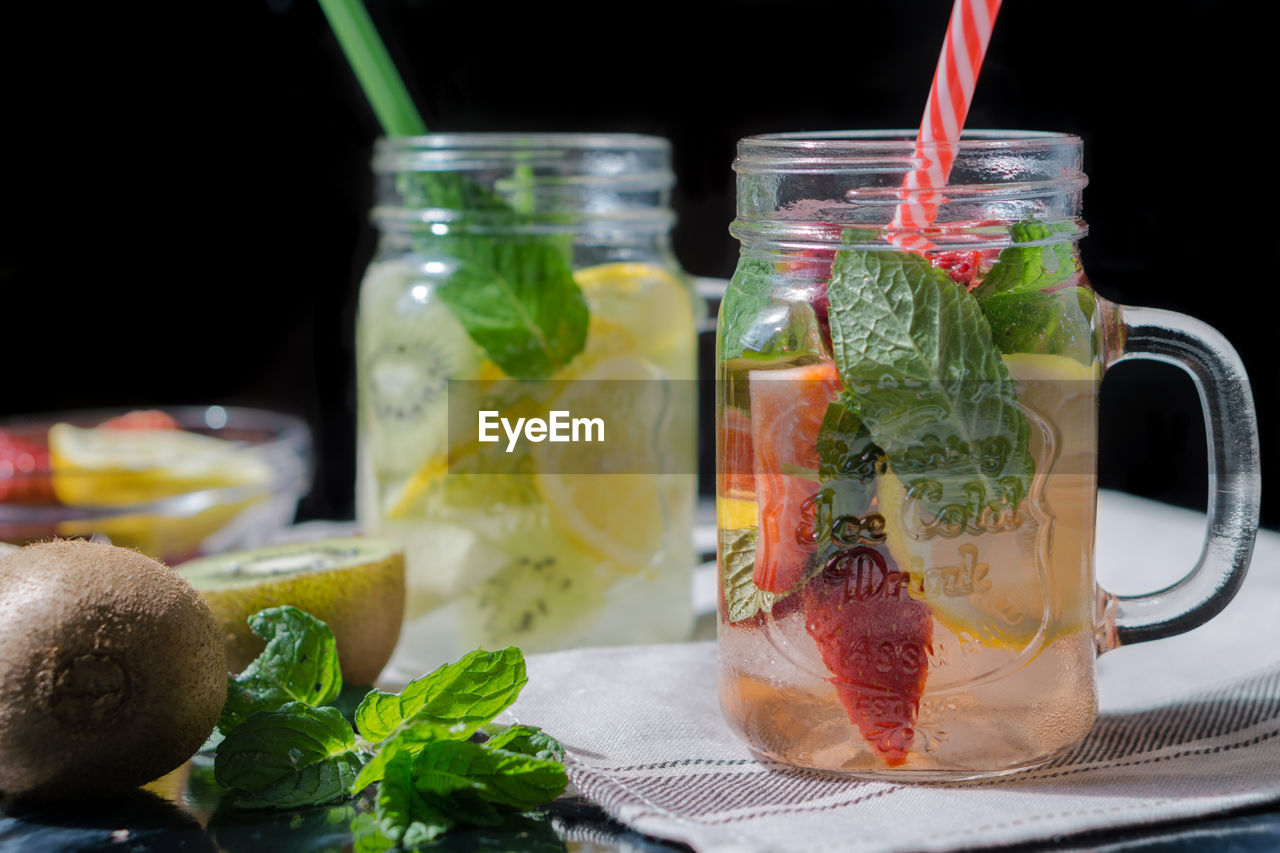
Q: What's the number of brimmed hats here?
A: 0